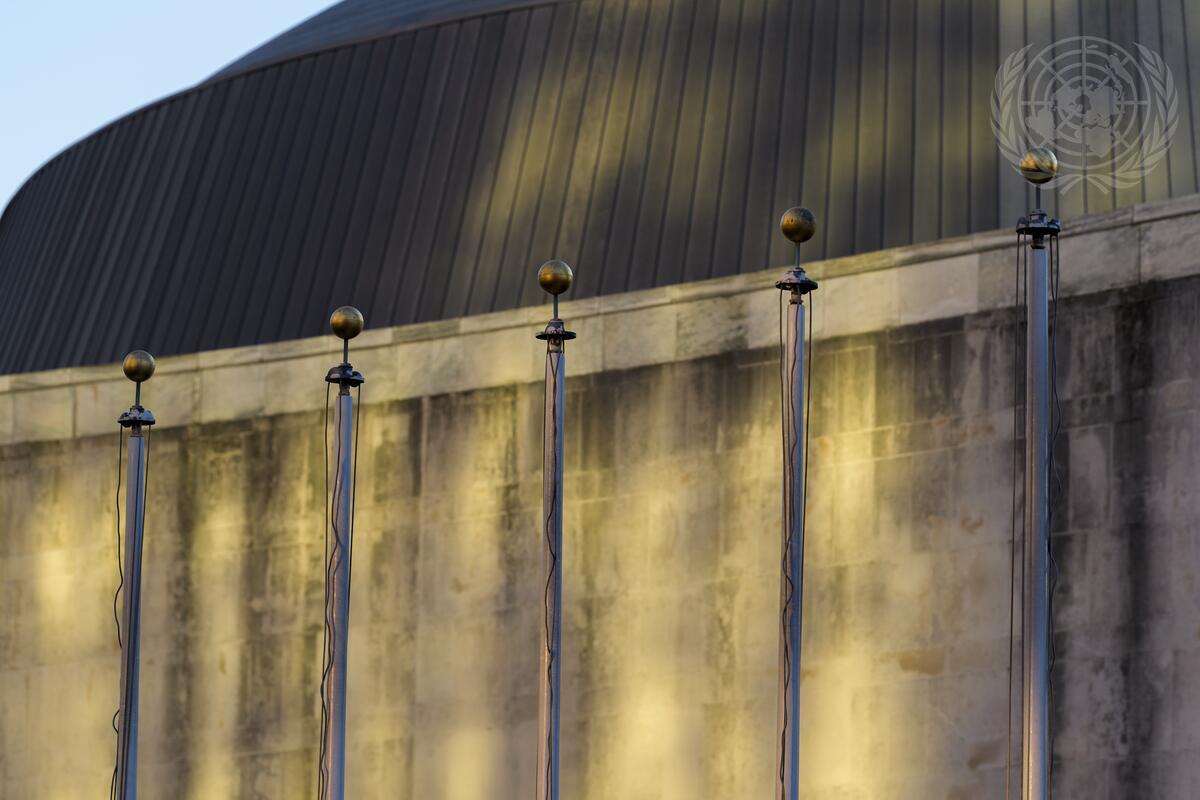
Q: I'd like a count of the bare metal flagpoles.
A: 5